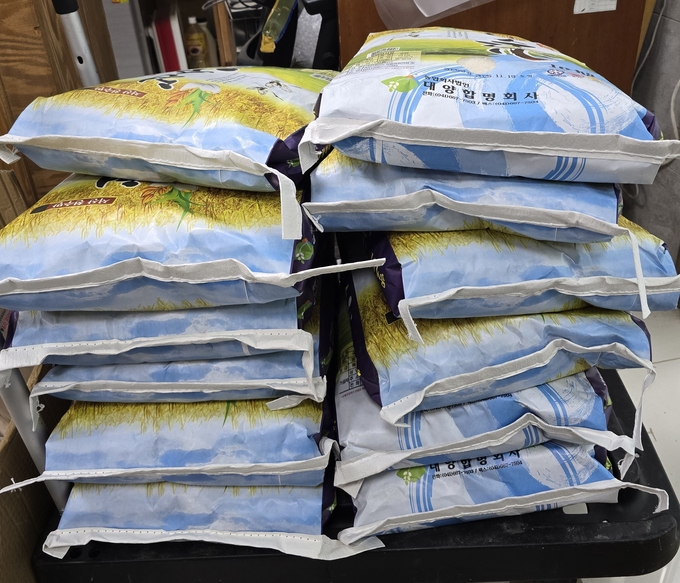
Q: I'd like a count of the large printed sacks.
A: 12